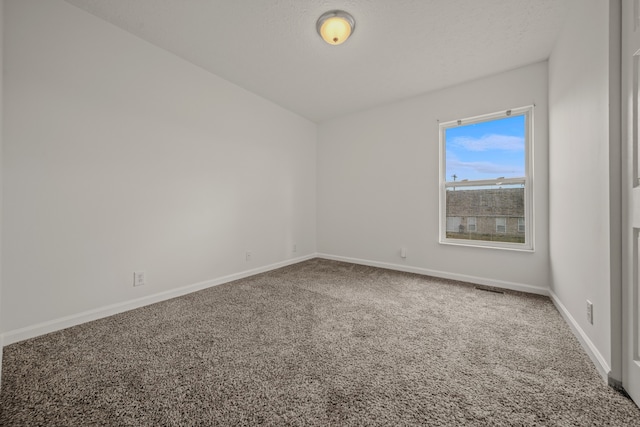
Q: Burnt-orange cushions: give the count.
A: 0